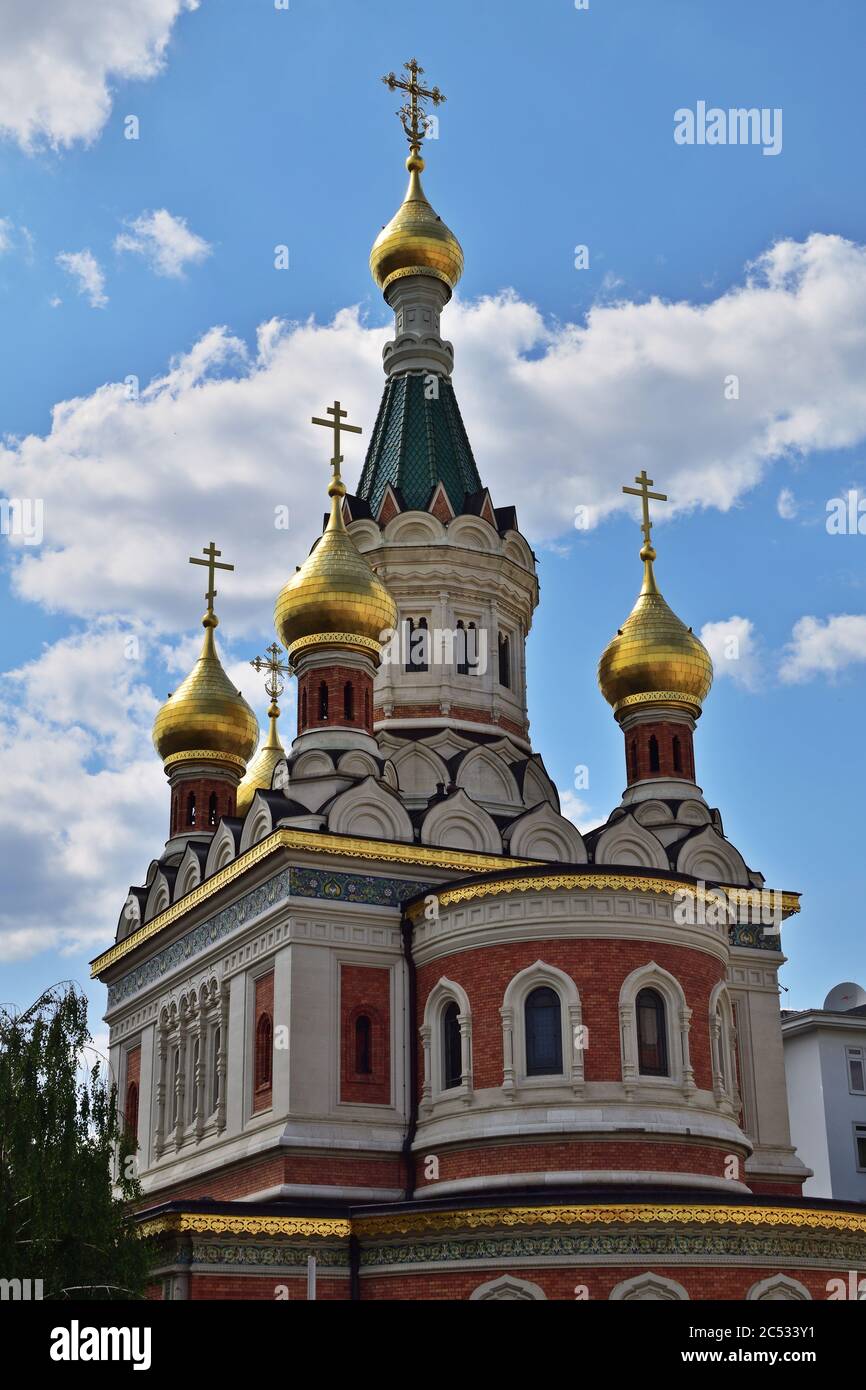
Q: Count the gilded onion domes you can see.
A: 5